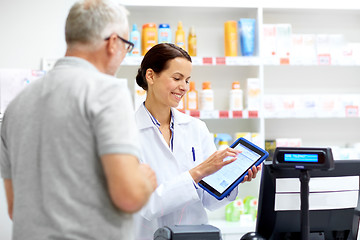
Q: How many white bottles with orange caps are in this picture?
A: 2